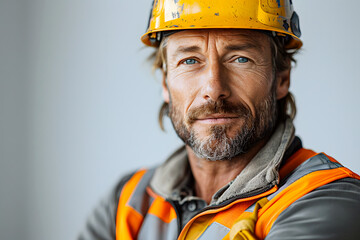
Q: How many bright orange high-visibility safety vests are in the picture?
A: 1